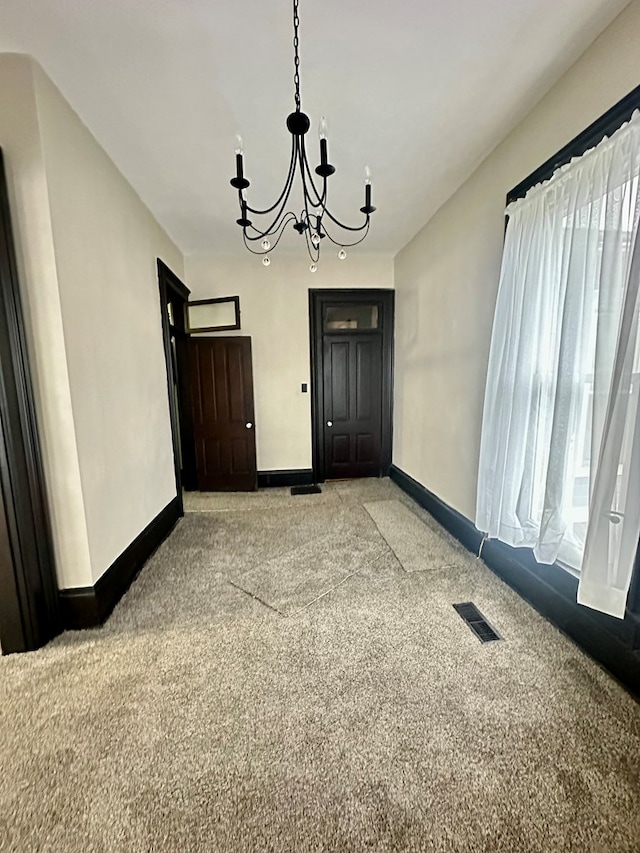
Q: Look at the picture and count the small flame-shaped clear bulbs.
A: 5